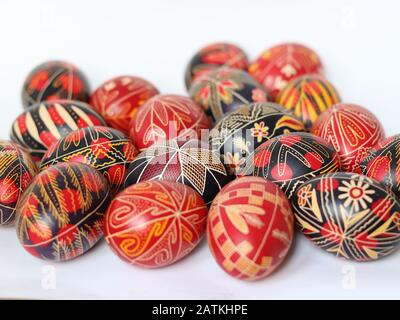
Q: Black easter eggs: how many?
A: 12